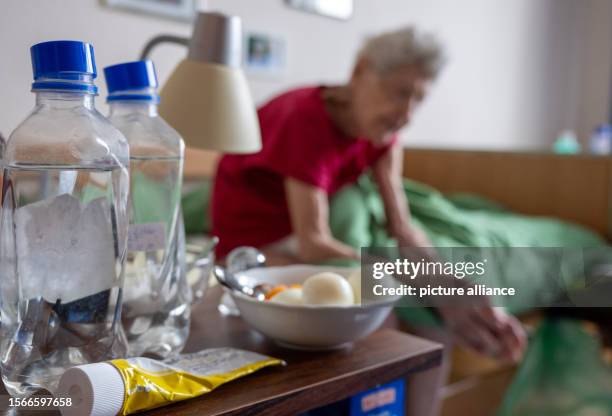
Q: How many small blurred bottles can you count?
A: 2